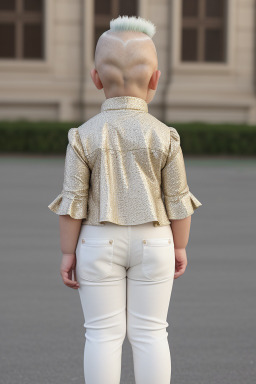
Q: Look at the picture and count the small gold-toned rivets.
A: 4